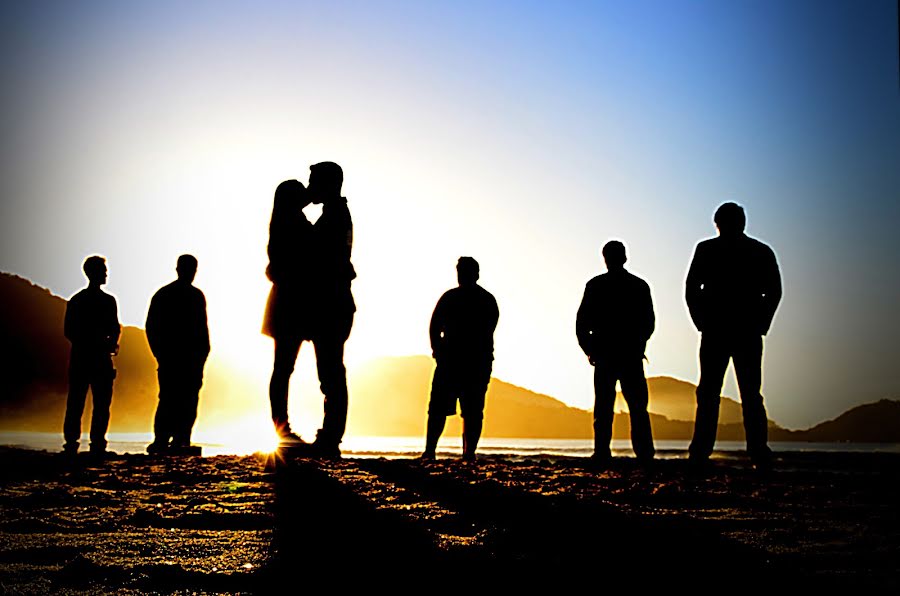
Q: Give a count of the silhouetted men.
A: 6